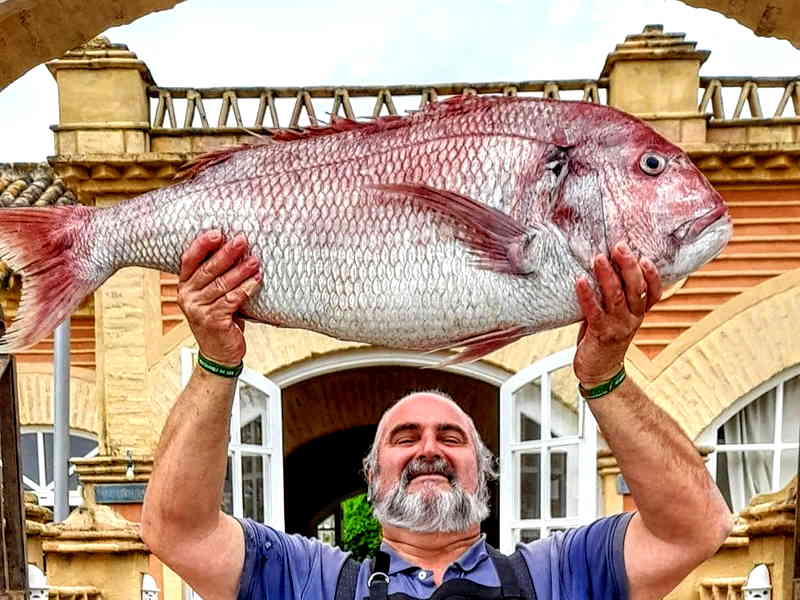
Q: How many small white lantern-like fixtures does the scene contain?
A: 3